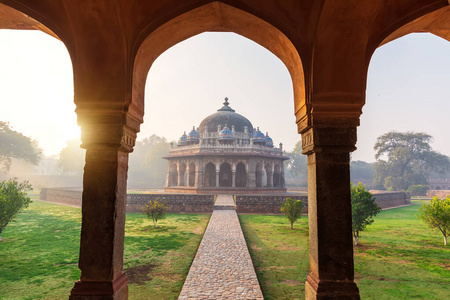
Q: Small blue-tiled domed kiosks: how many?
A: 5